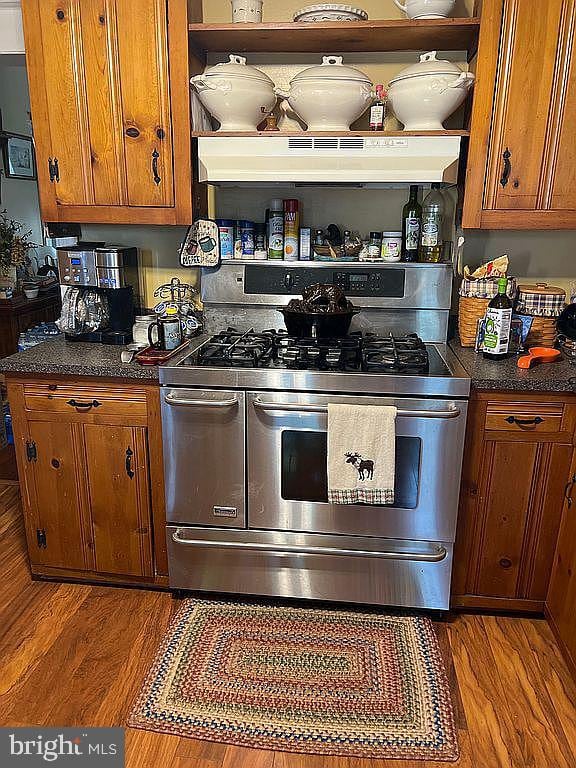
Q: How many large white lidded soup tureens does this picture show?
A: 3